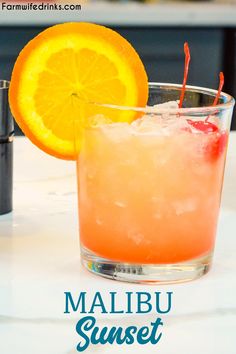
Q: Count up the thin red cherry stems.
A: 2